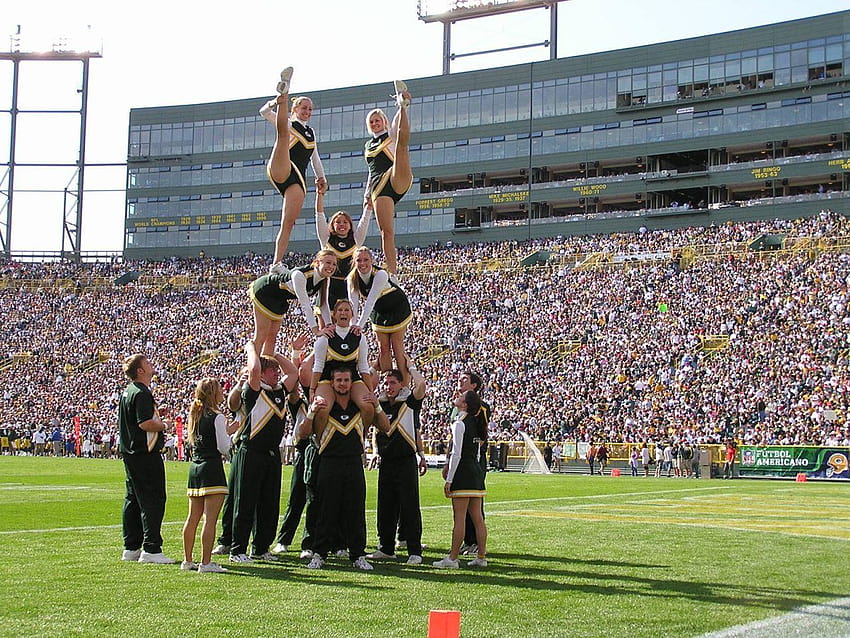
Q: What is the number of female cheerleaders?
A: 8